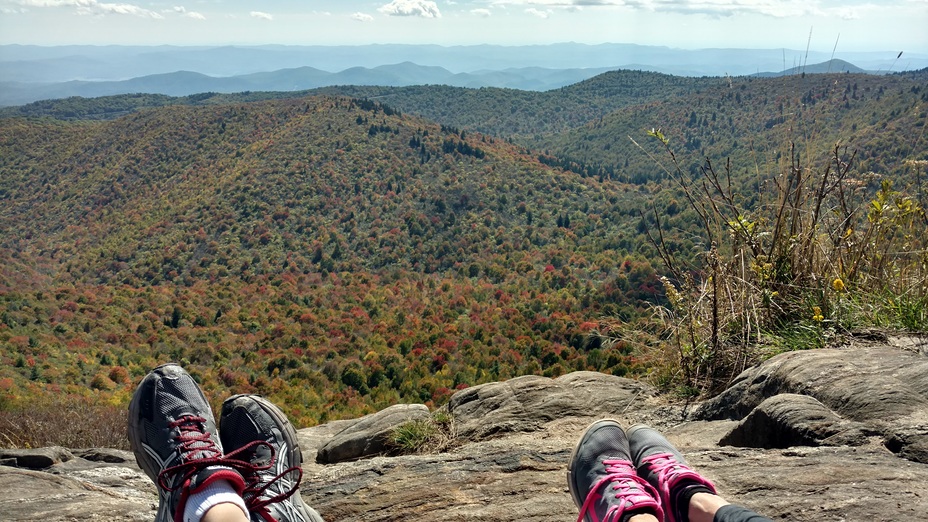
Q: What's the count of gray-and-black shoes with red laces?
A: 2